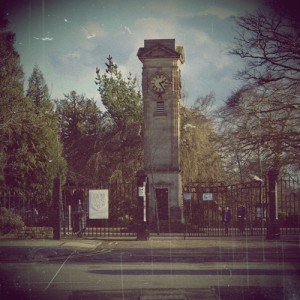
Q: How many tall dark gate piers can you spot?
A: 3